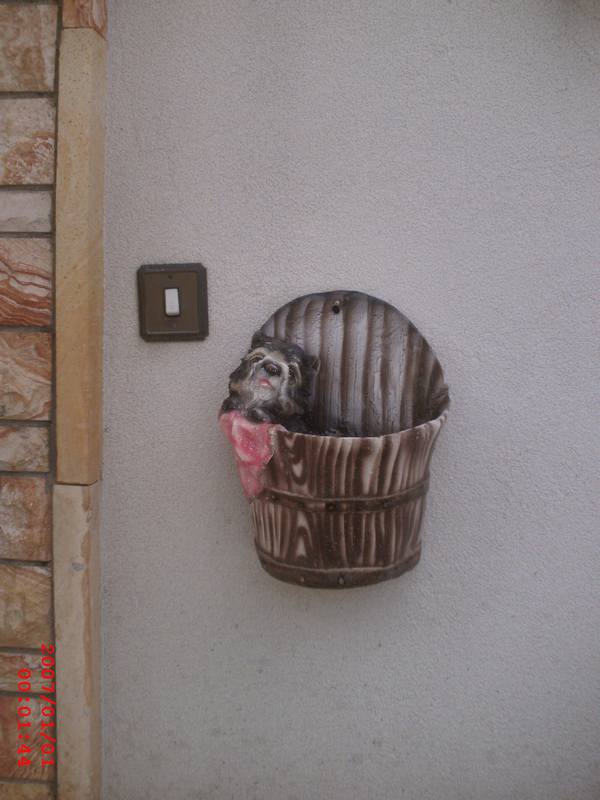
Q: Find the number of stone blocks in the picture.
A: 14